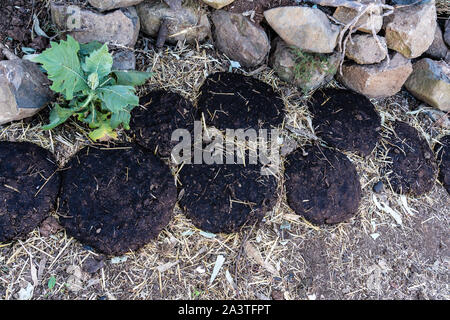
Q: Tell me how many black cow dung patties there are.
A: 9